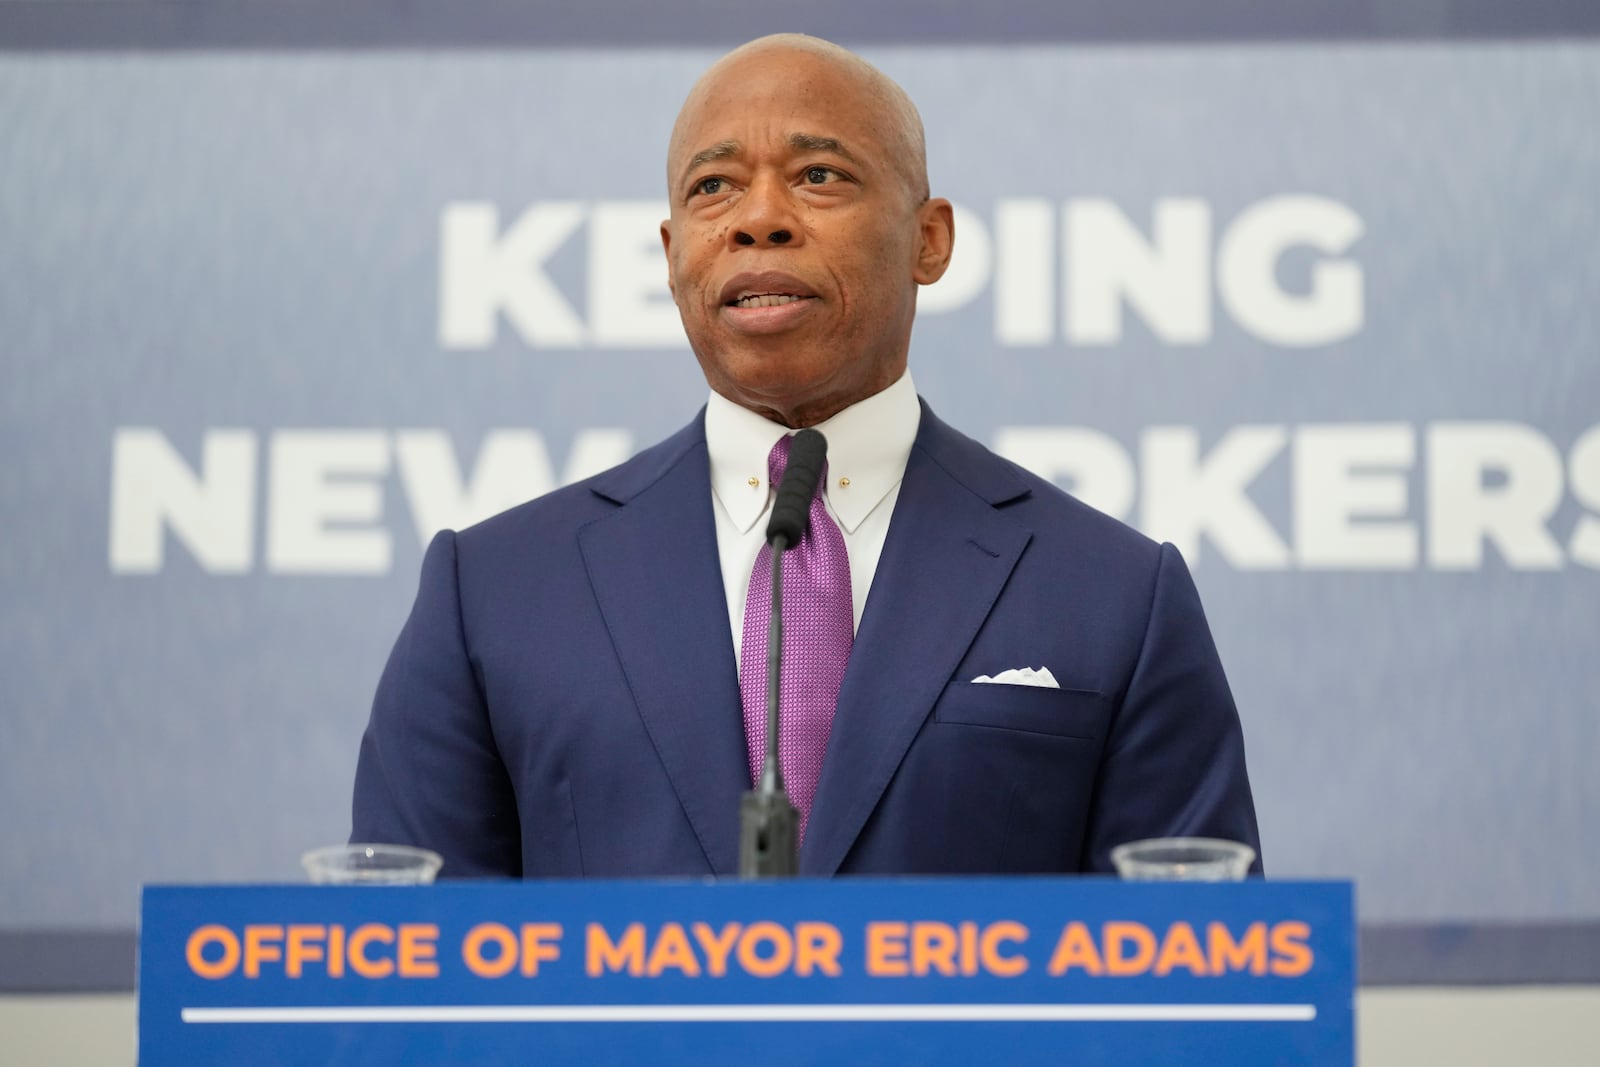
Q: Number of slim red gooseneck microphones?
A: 0